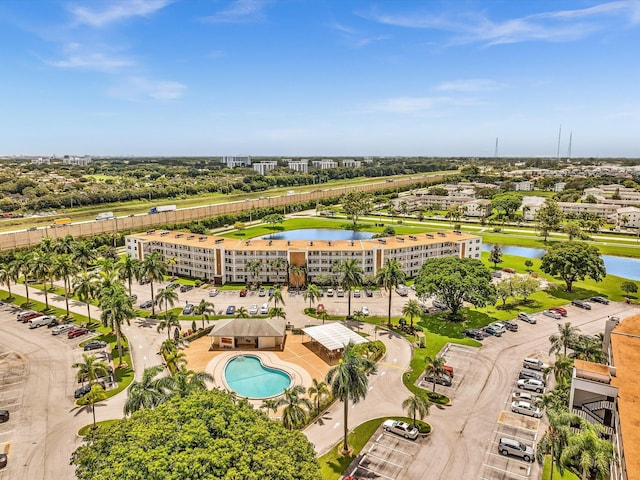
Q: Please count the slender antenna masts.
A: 3